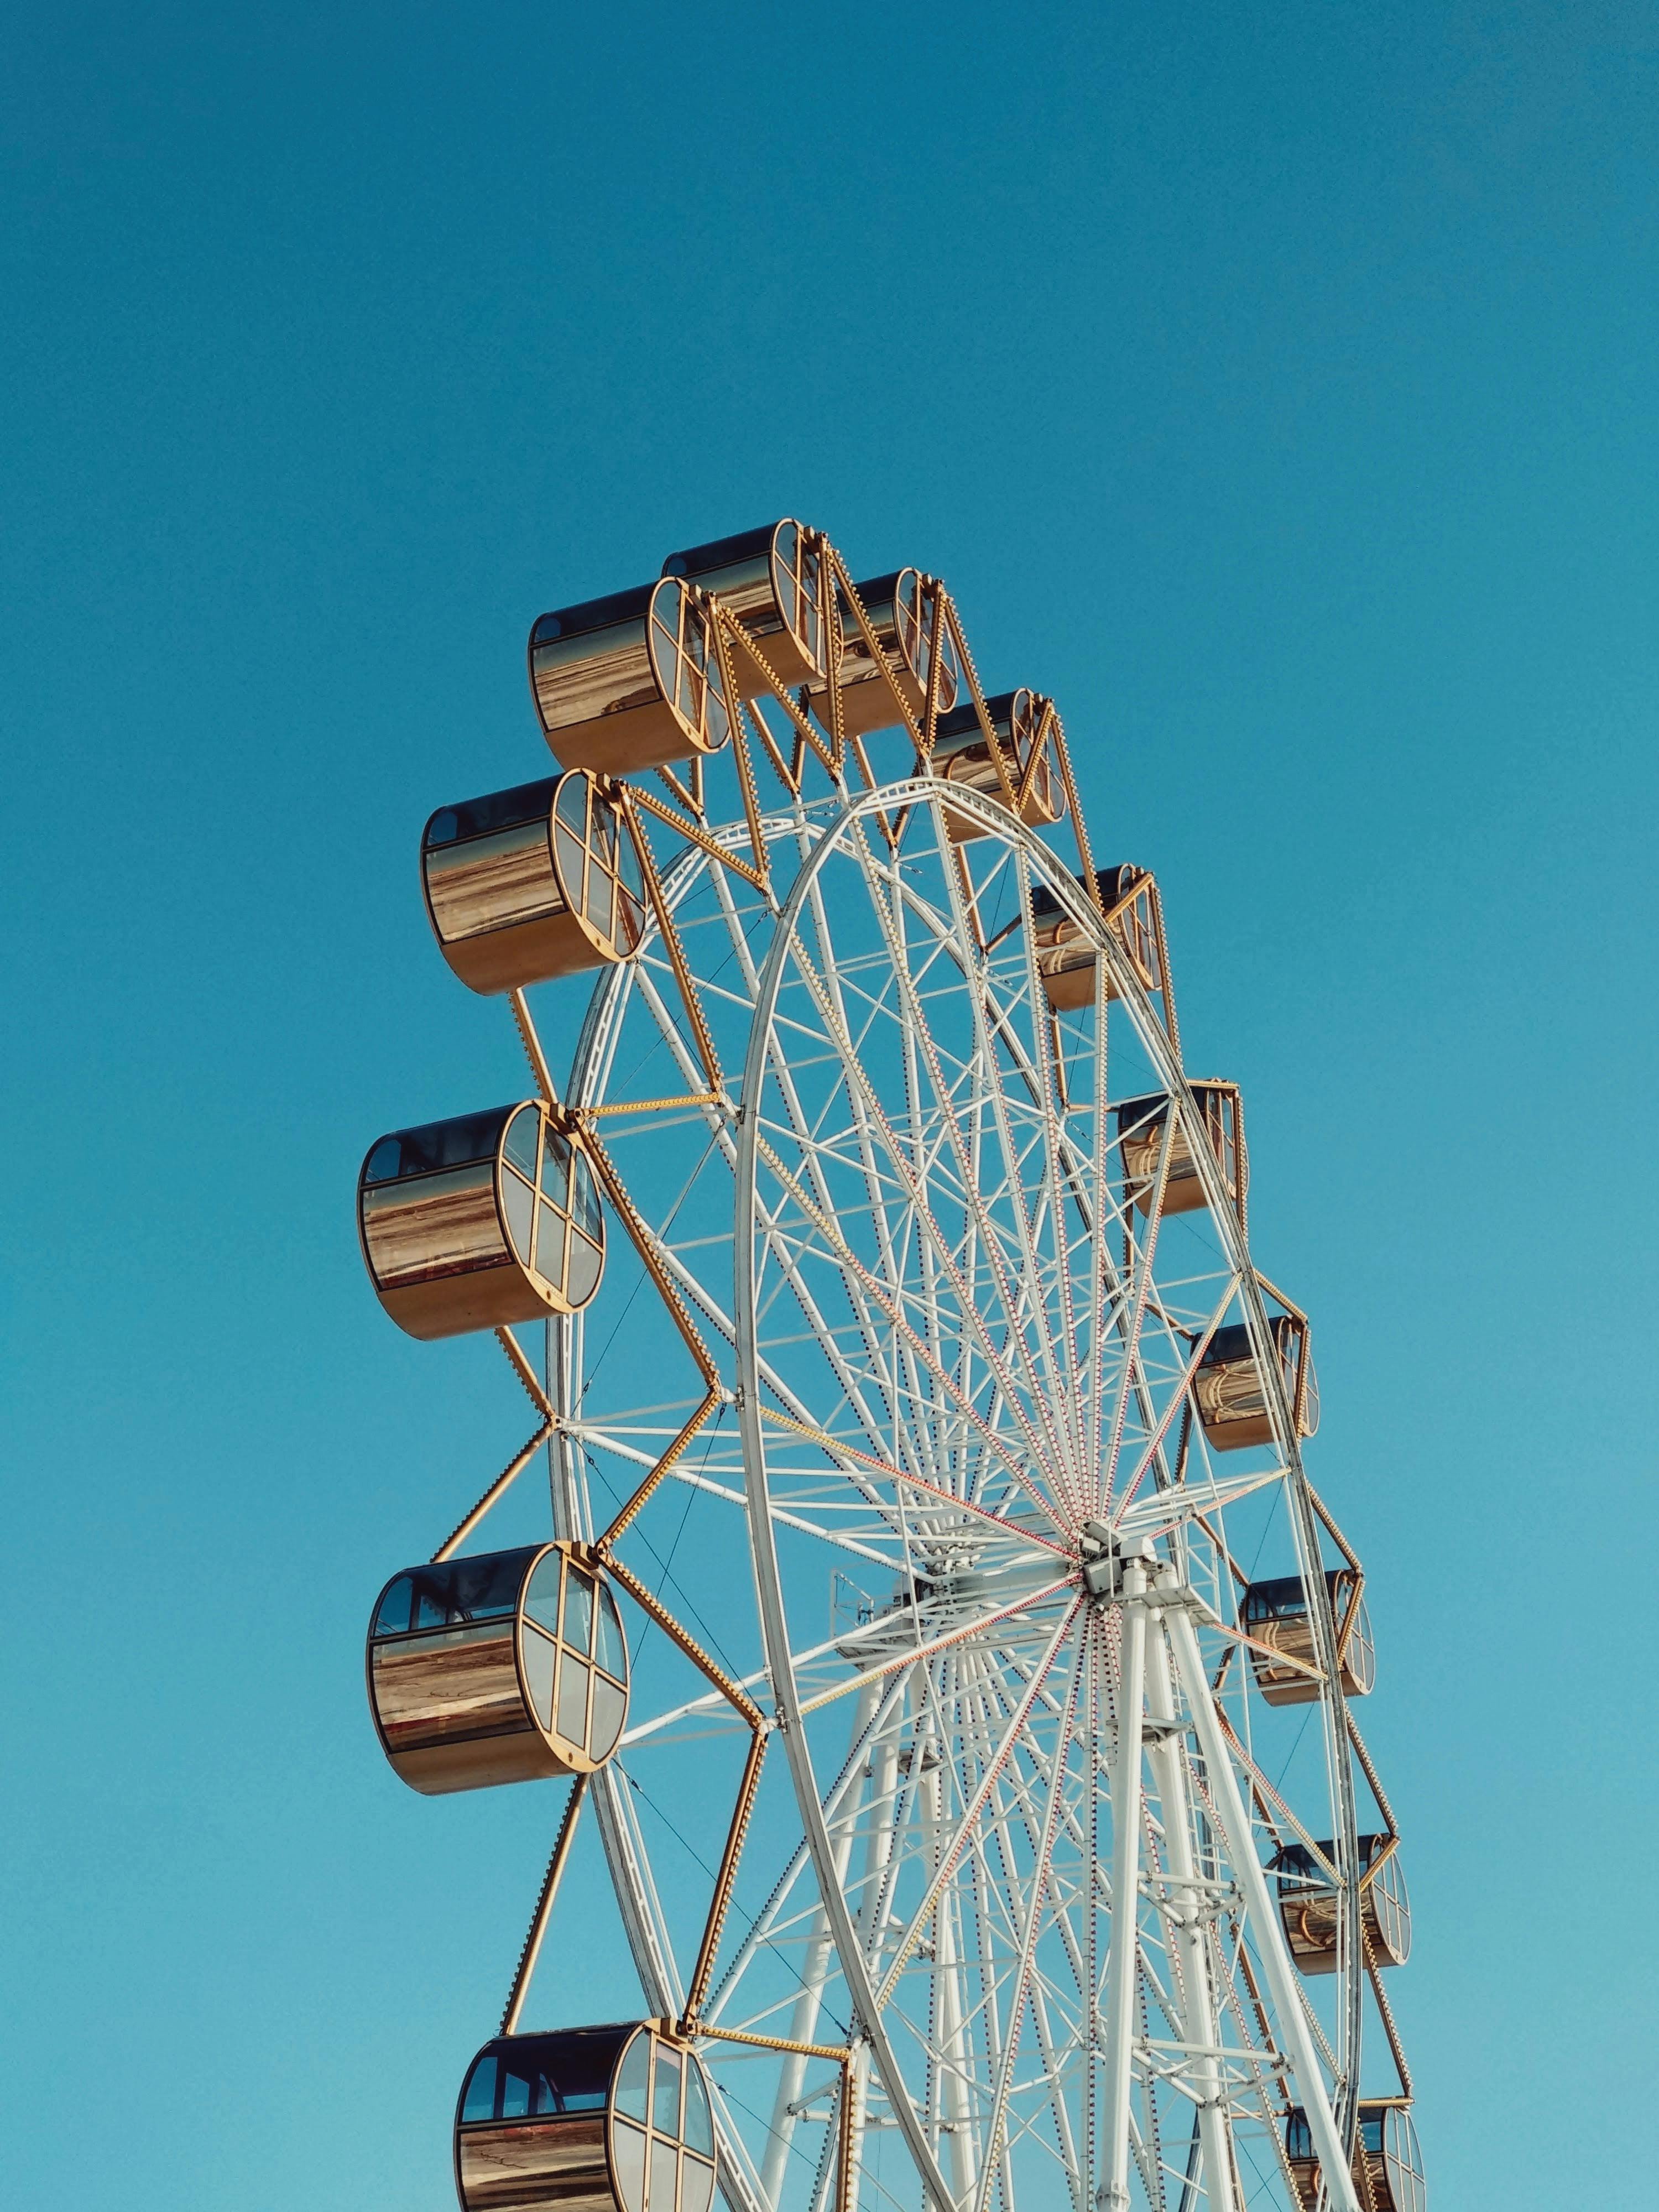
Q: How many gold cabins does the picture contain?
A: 14